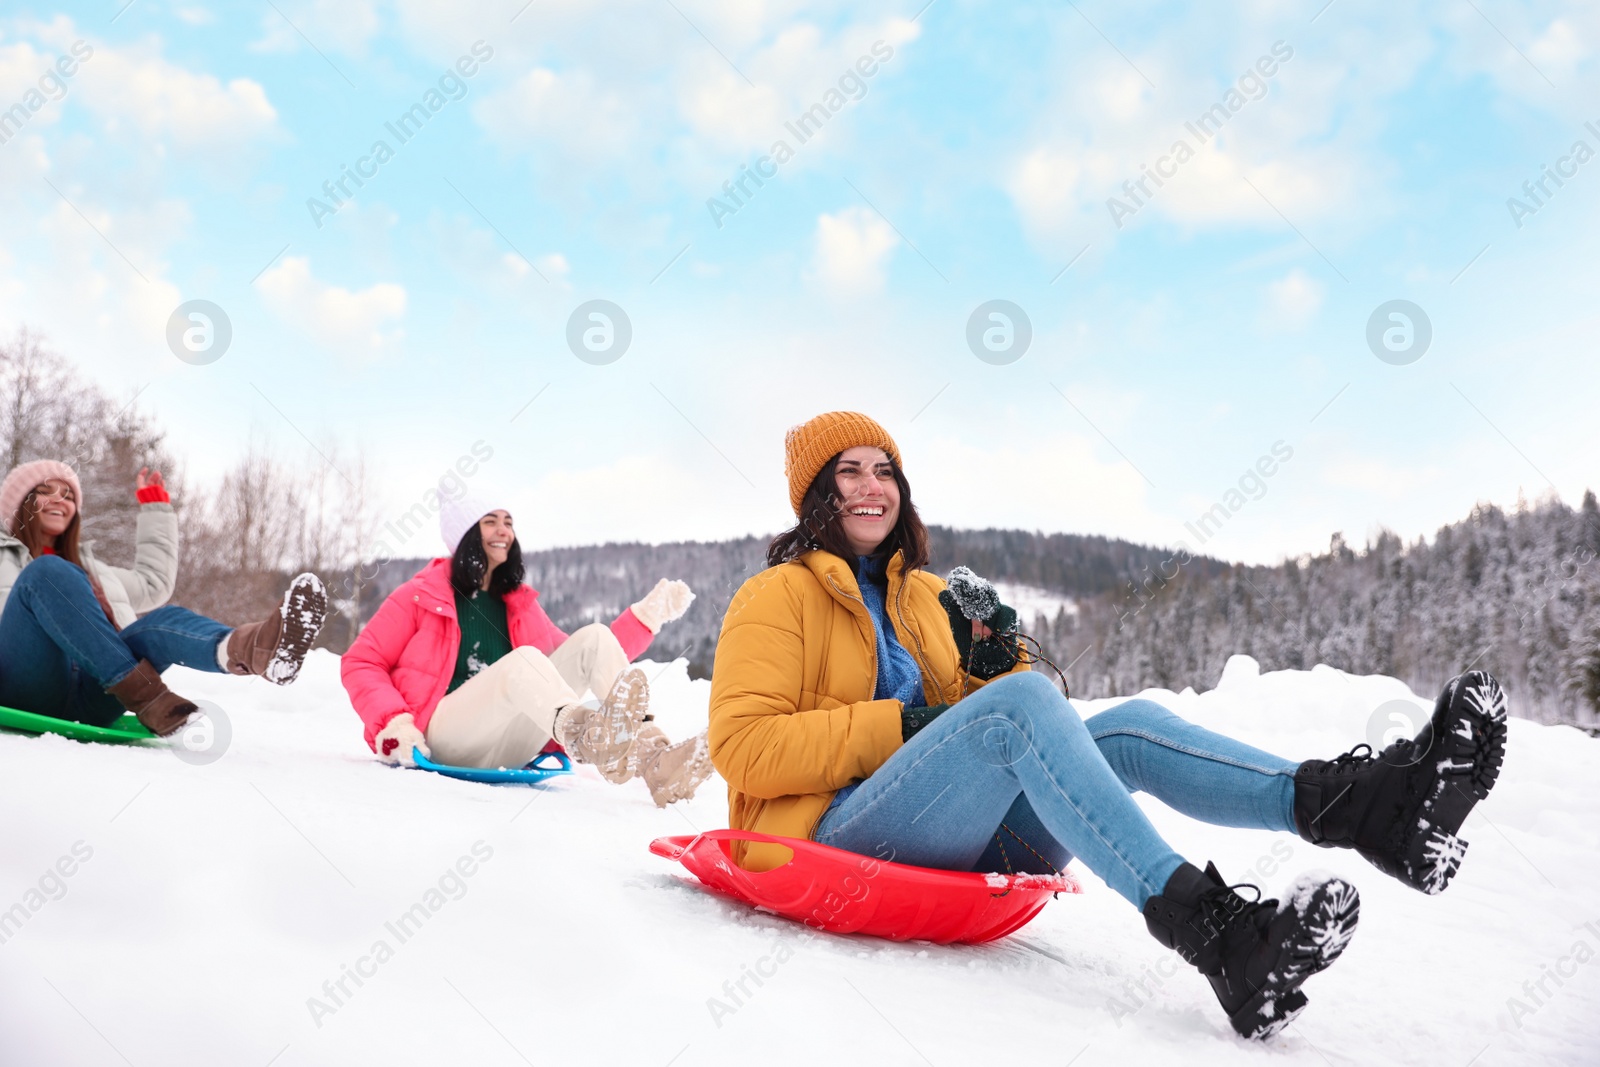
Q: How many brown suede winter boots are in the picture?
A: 2